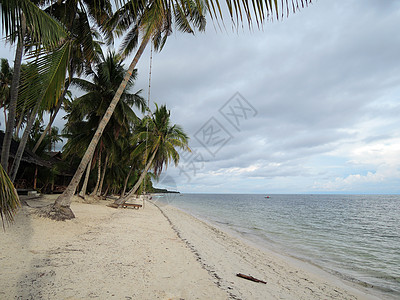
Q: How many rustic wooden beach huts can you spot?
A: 2